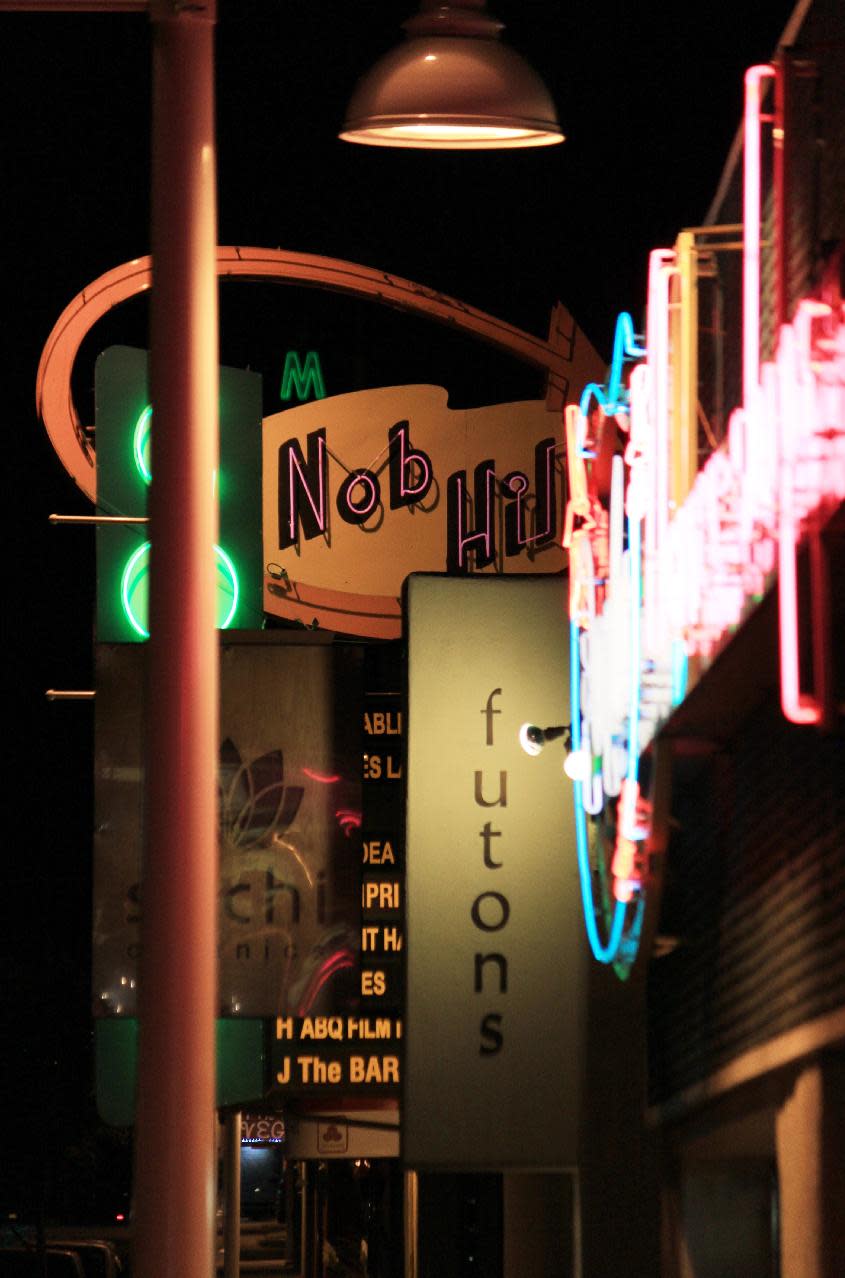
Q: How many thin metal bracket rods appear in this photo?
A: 2